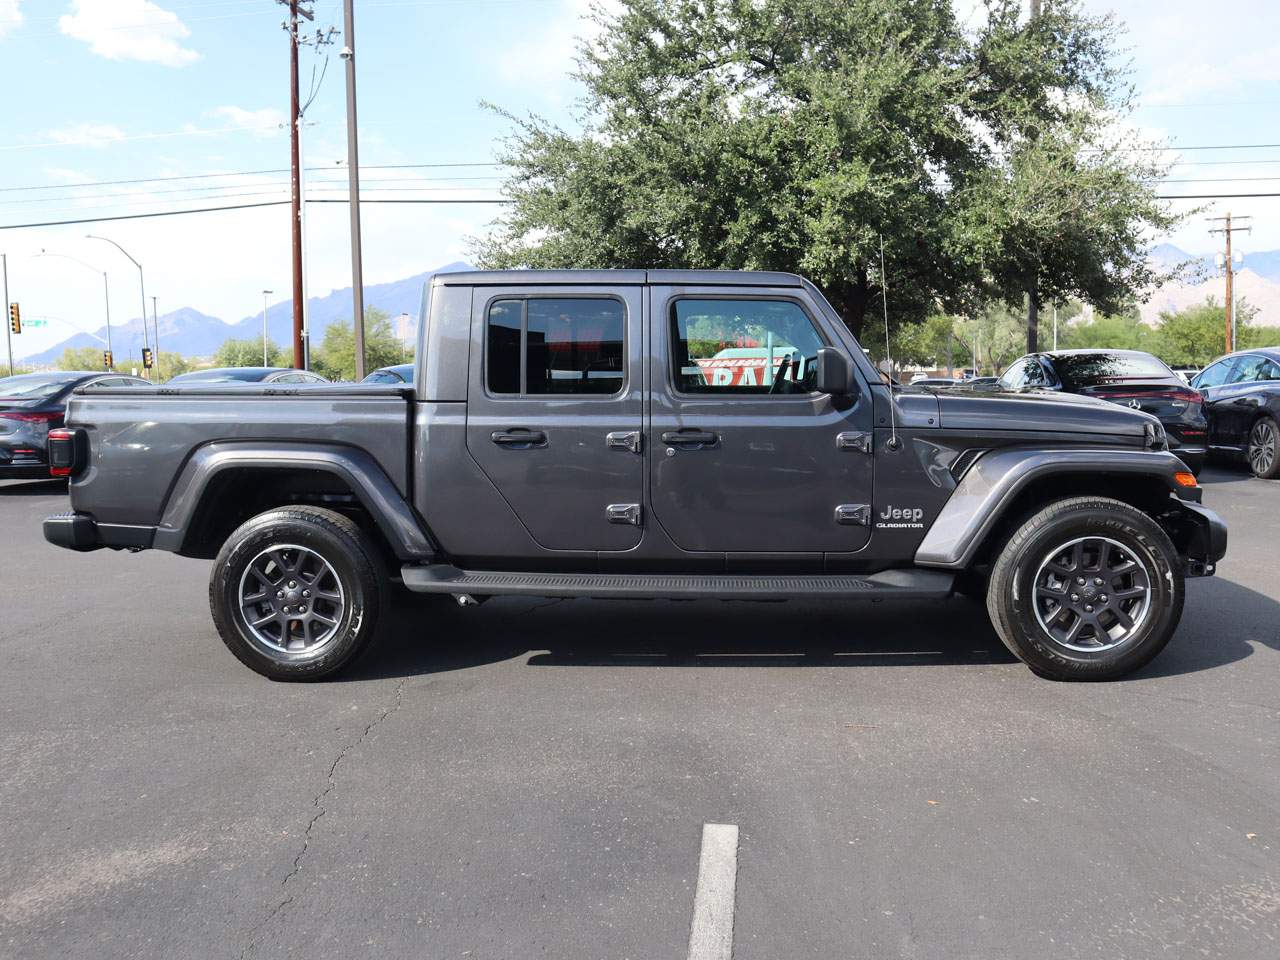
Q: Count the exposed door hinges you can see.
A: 4